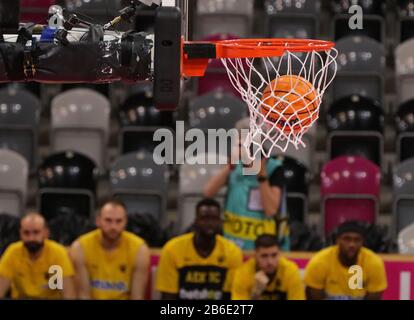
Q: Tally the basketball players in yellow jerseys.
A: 5